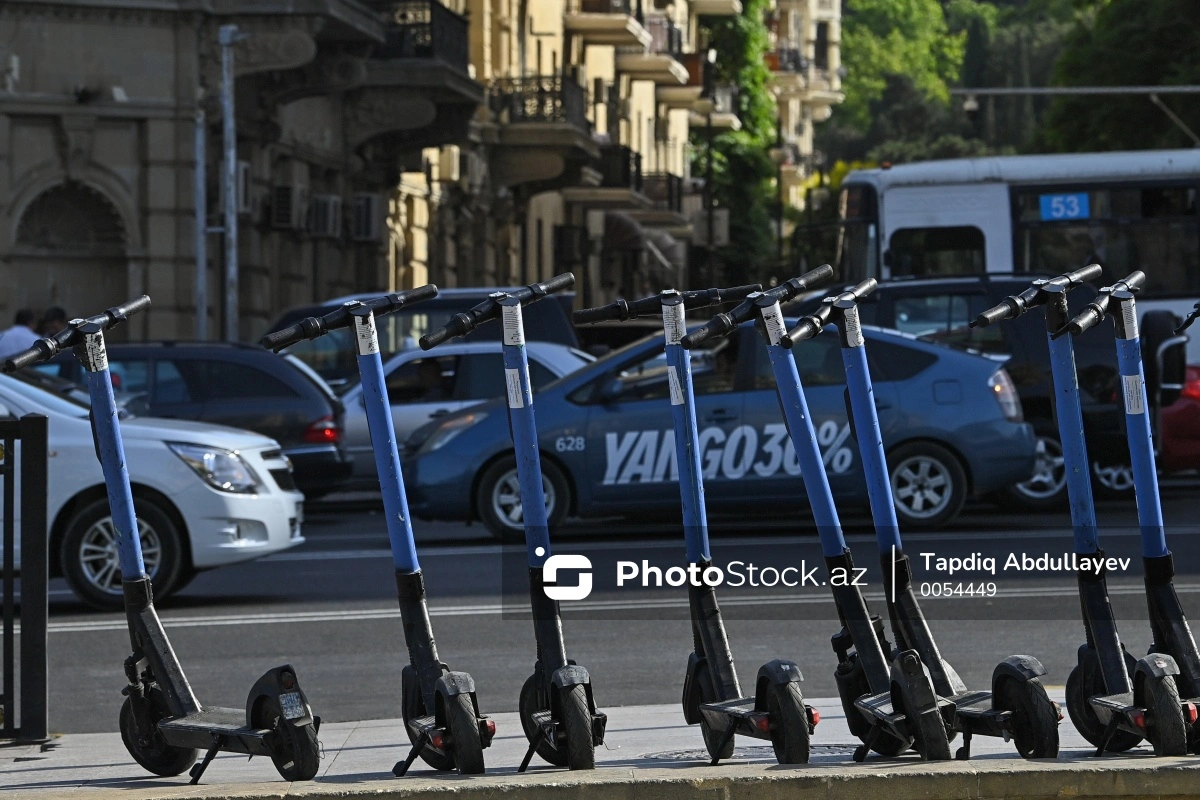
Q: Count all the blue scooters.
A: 8